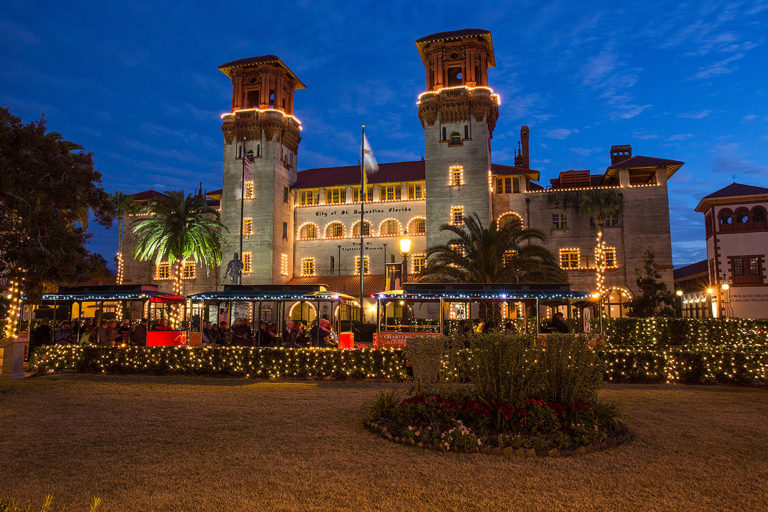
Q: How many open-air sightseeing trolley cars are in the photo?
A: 3